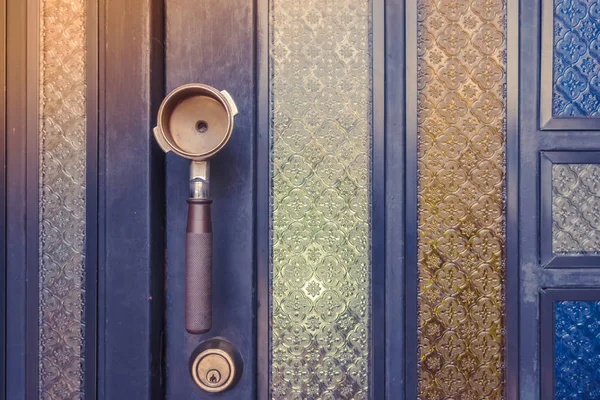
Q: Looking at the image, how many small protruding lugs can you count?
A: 2